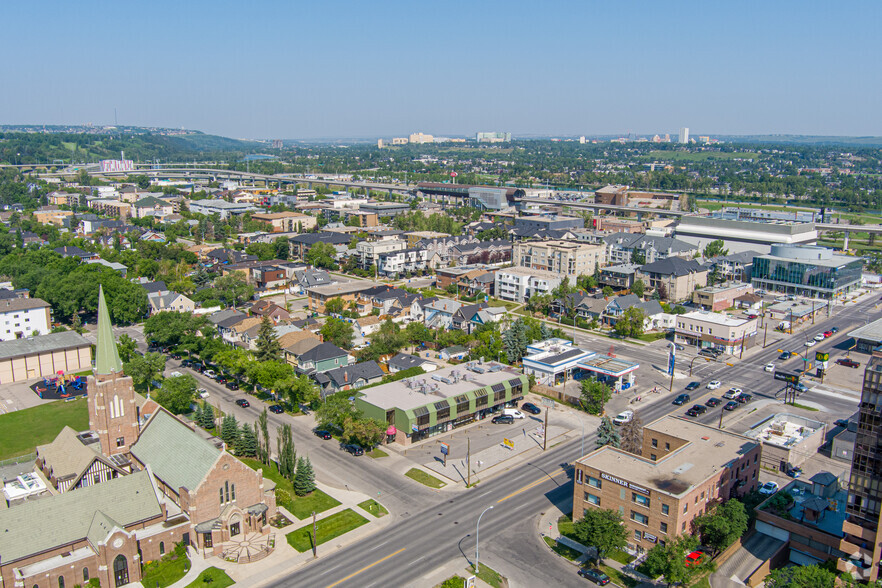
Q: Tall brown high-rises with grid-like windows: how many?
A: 1